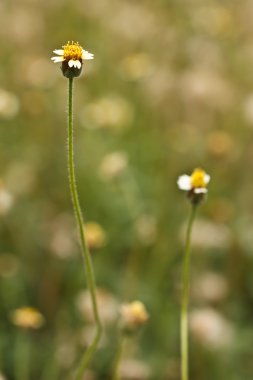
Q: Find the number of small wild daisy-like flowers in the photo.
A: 2